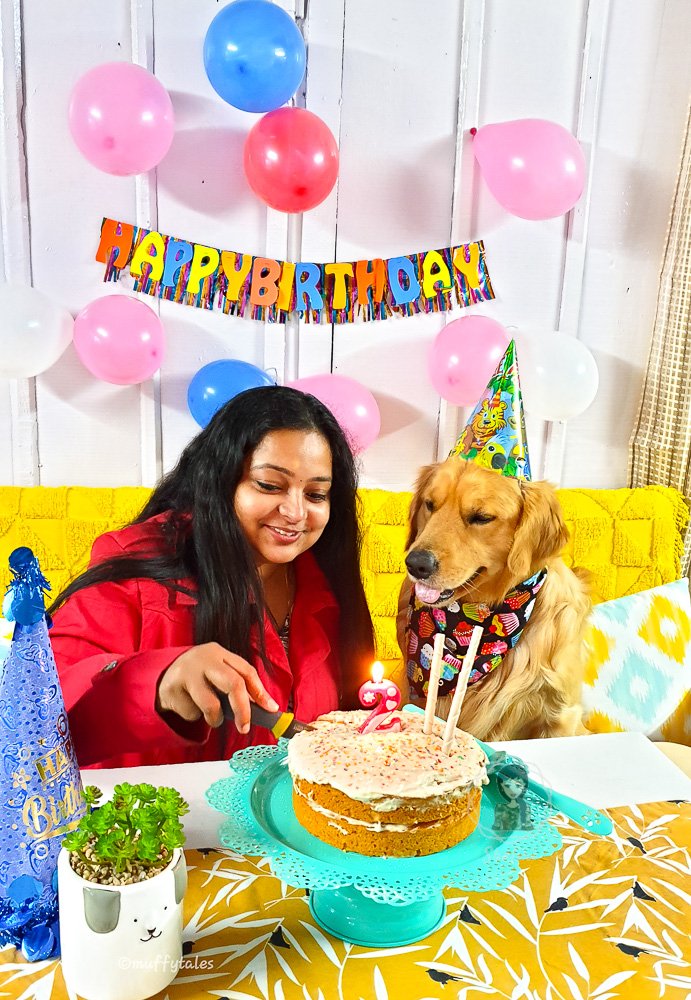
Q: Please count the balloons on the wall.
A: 10